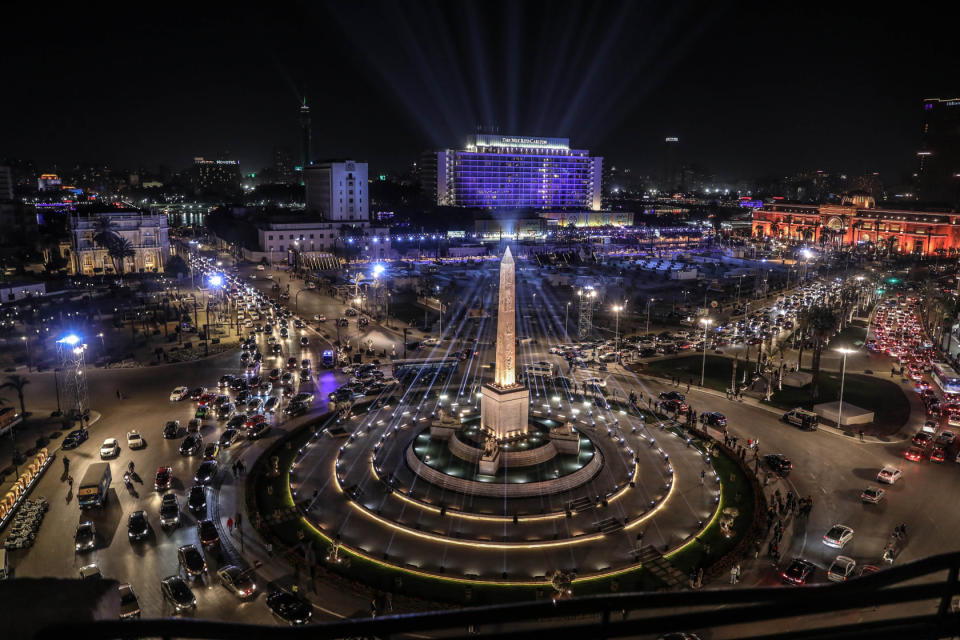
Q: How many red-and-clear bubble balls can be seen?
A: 0